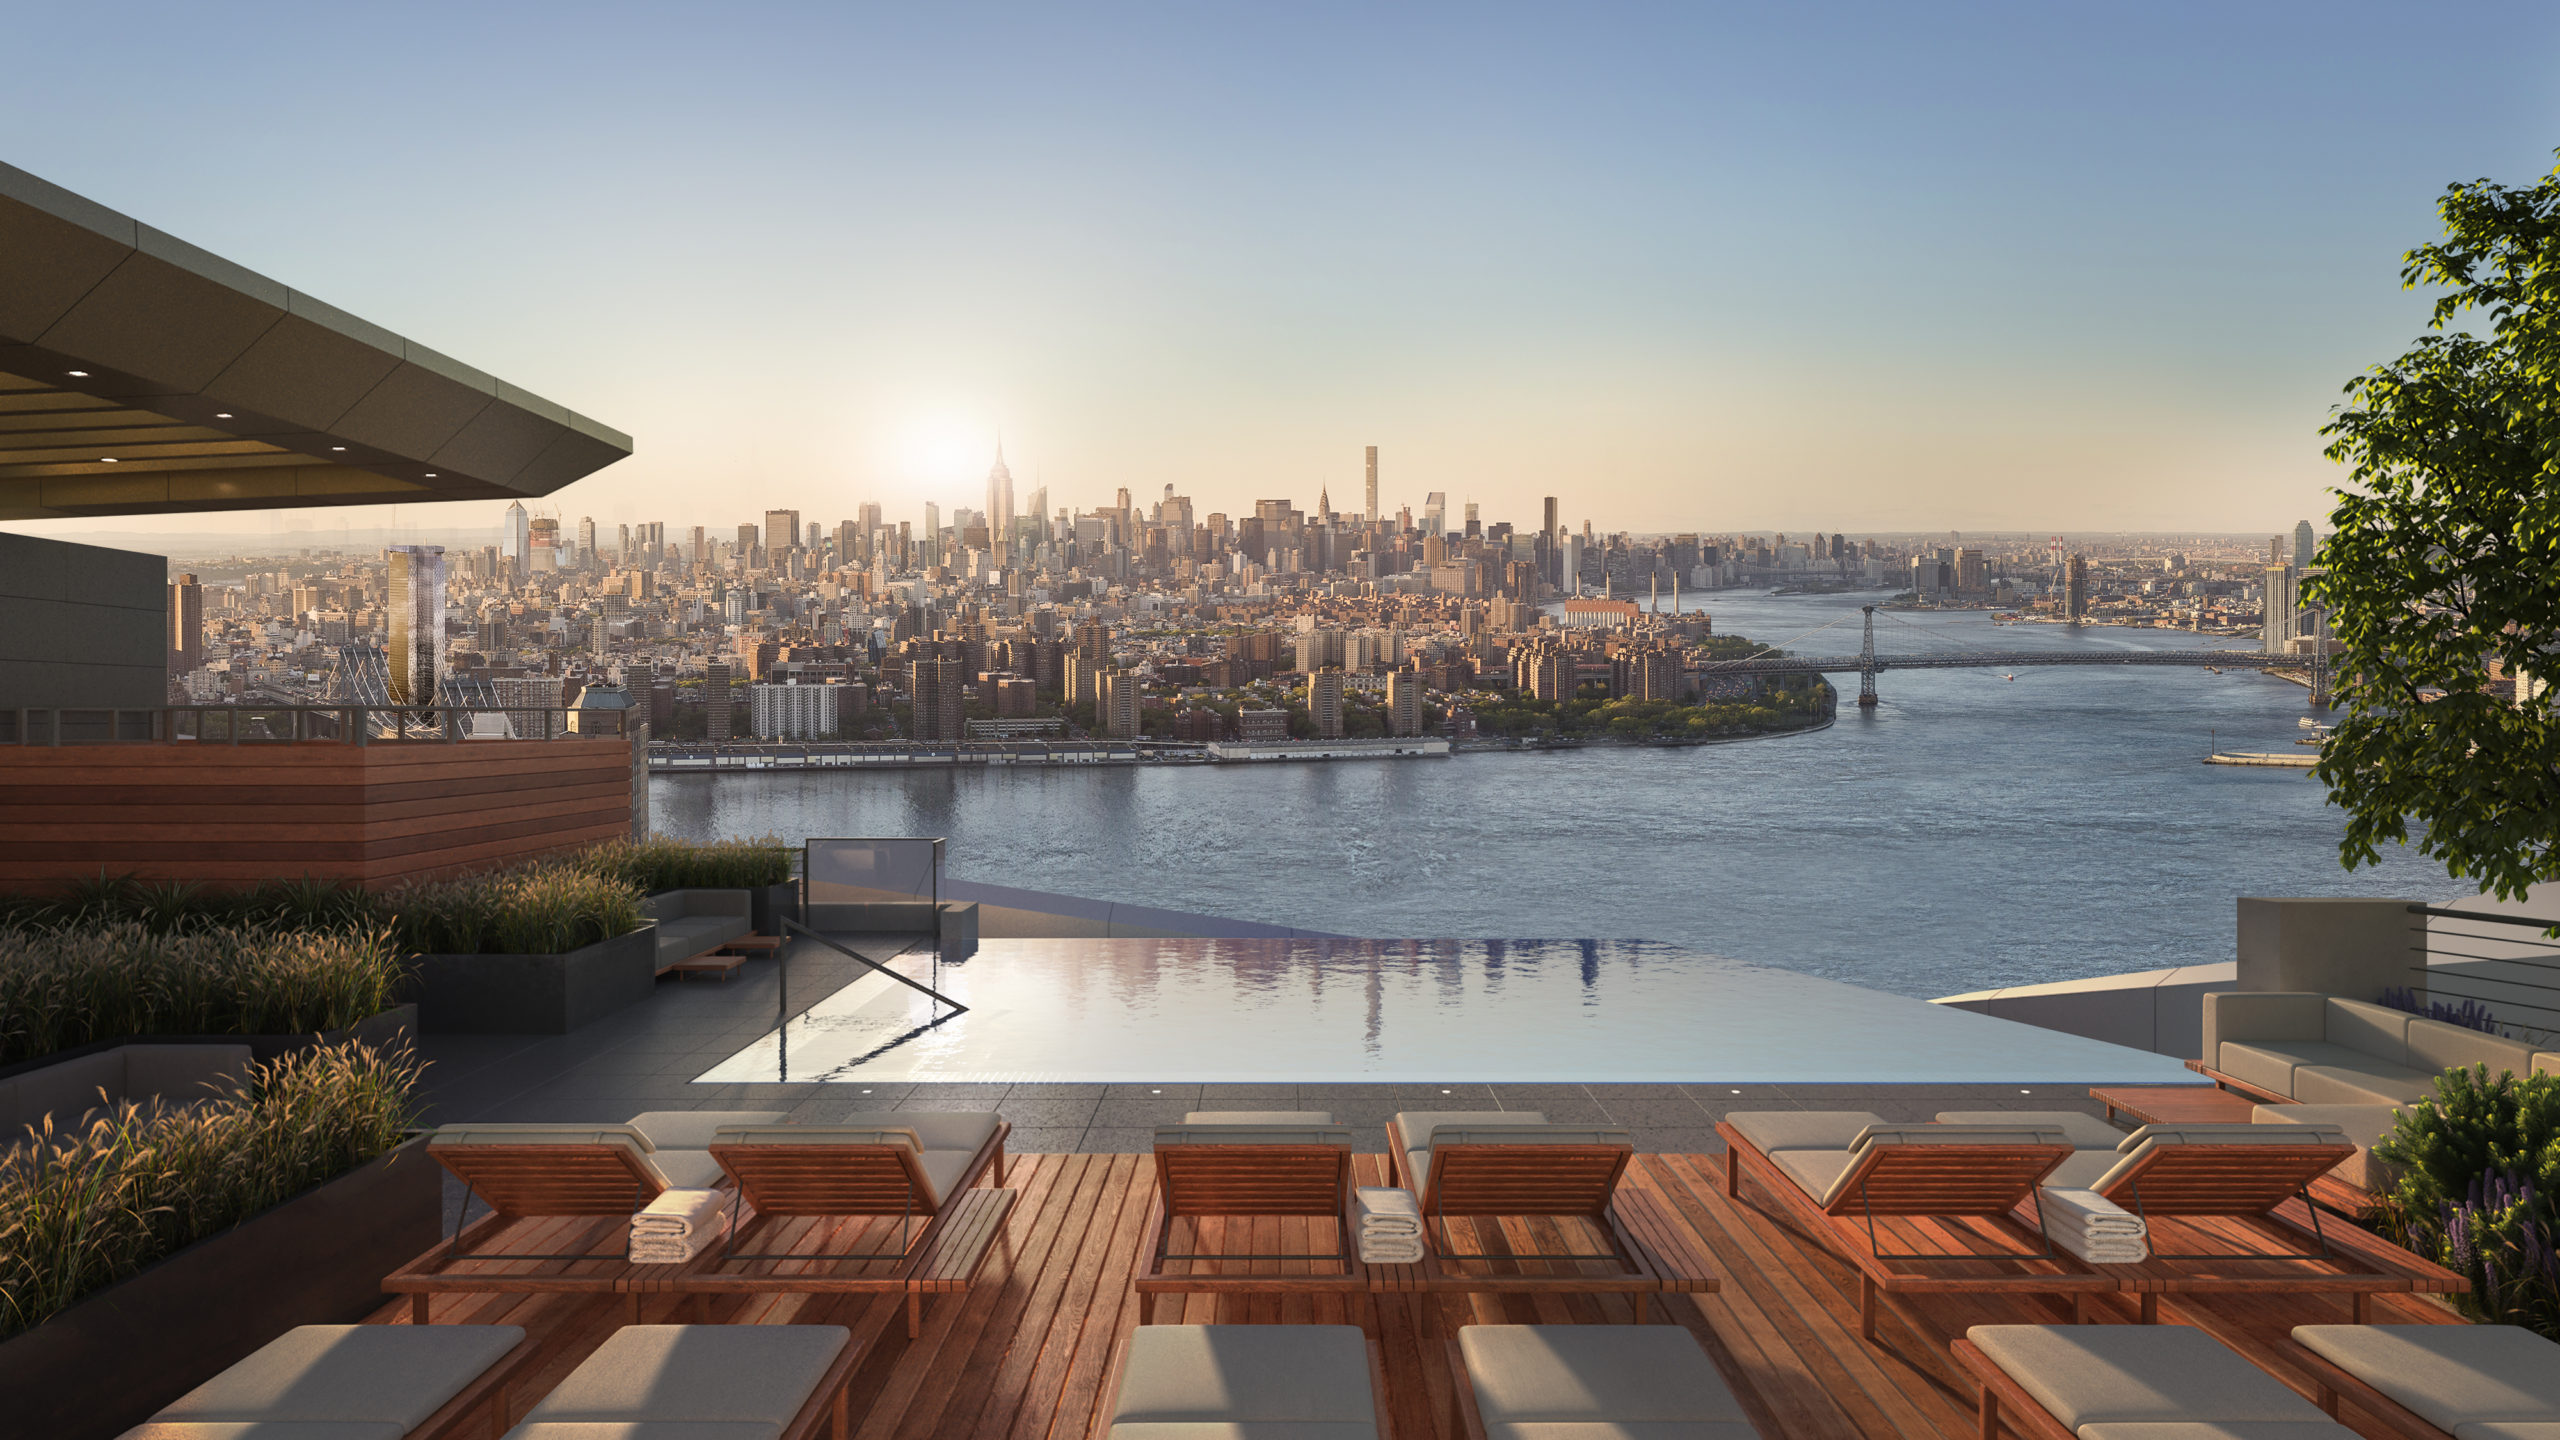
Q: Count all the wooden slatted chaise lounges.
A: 12